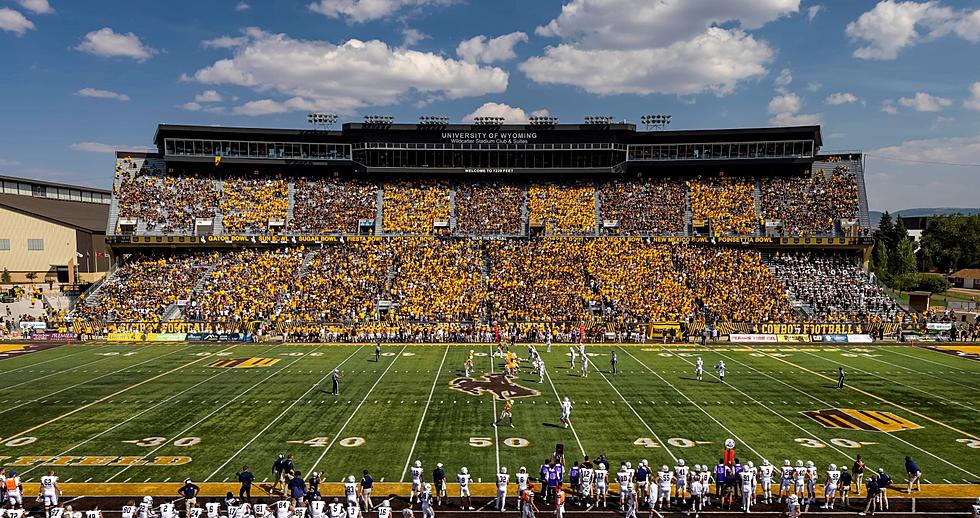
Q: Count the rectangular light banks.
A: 7